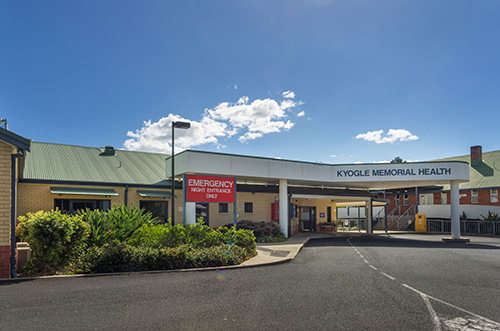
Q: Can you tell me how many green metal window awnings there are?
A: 2